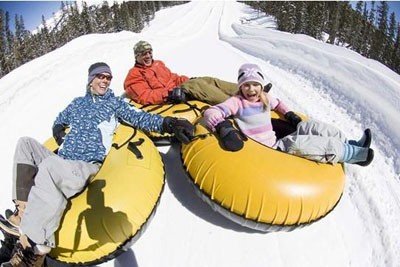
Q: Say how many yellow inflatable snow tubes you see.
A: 3